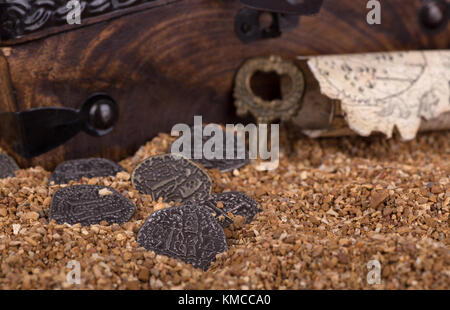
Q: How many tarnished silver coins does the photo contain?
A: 7